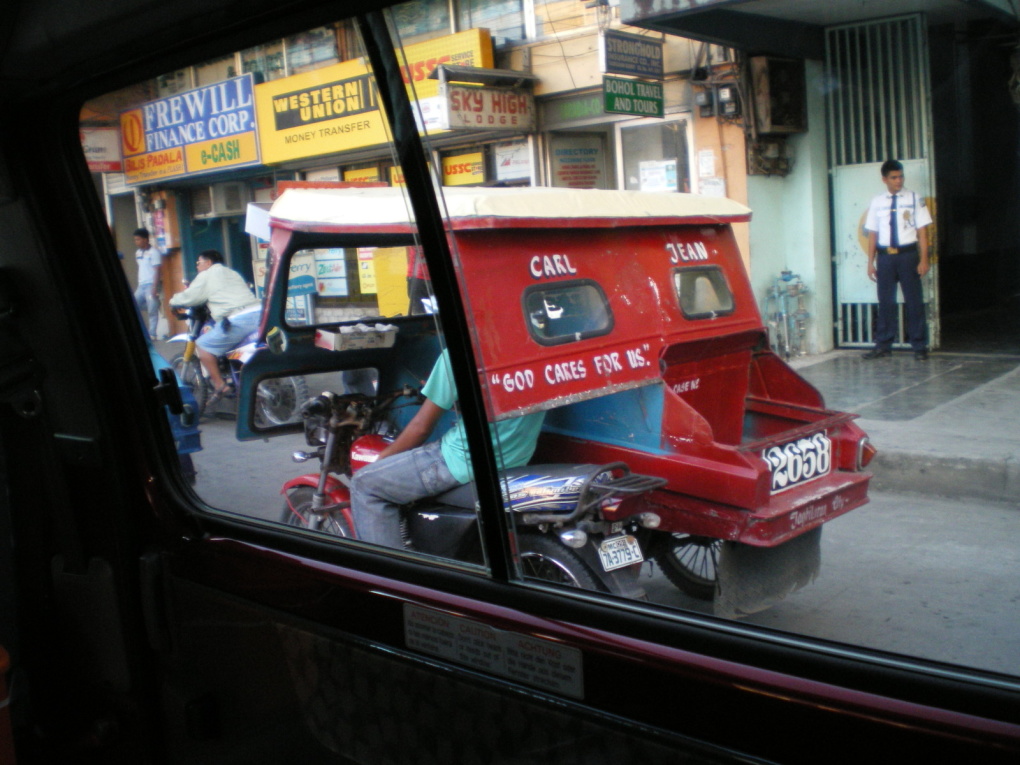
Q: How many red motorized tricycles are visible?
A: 1